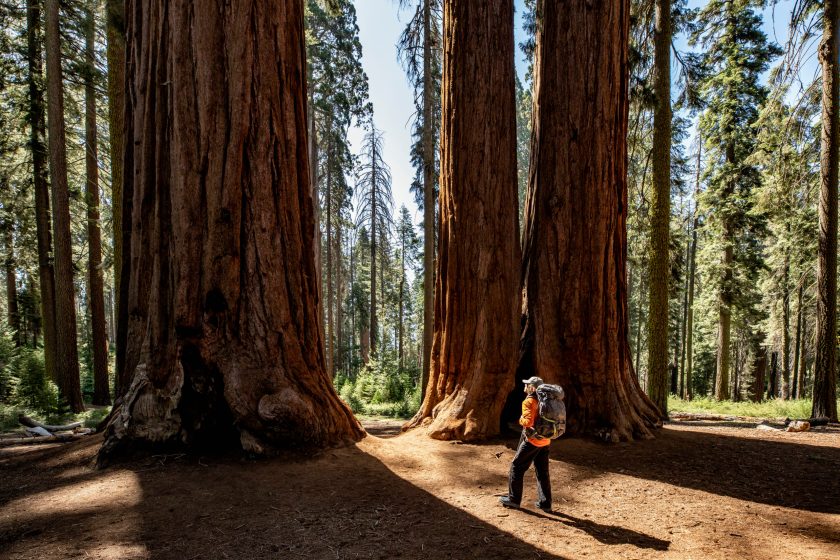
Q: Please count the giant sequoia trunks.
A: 3